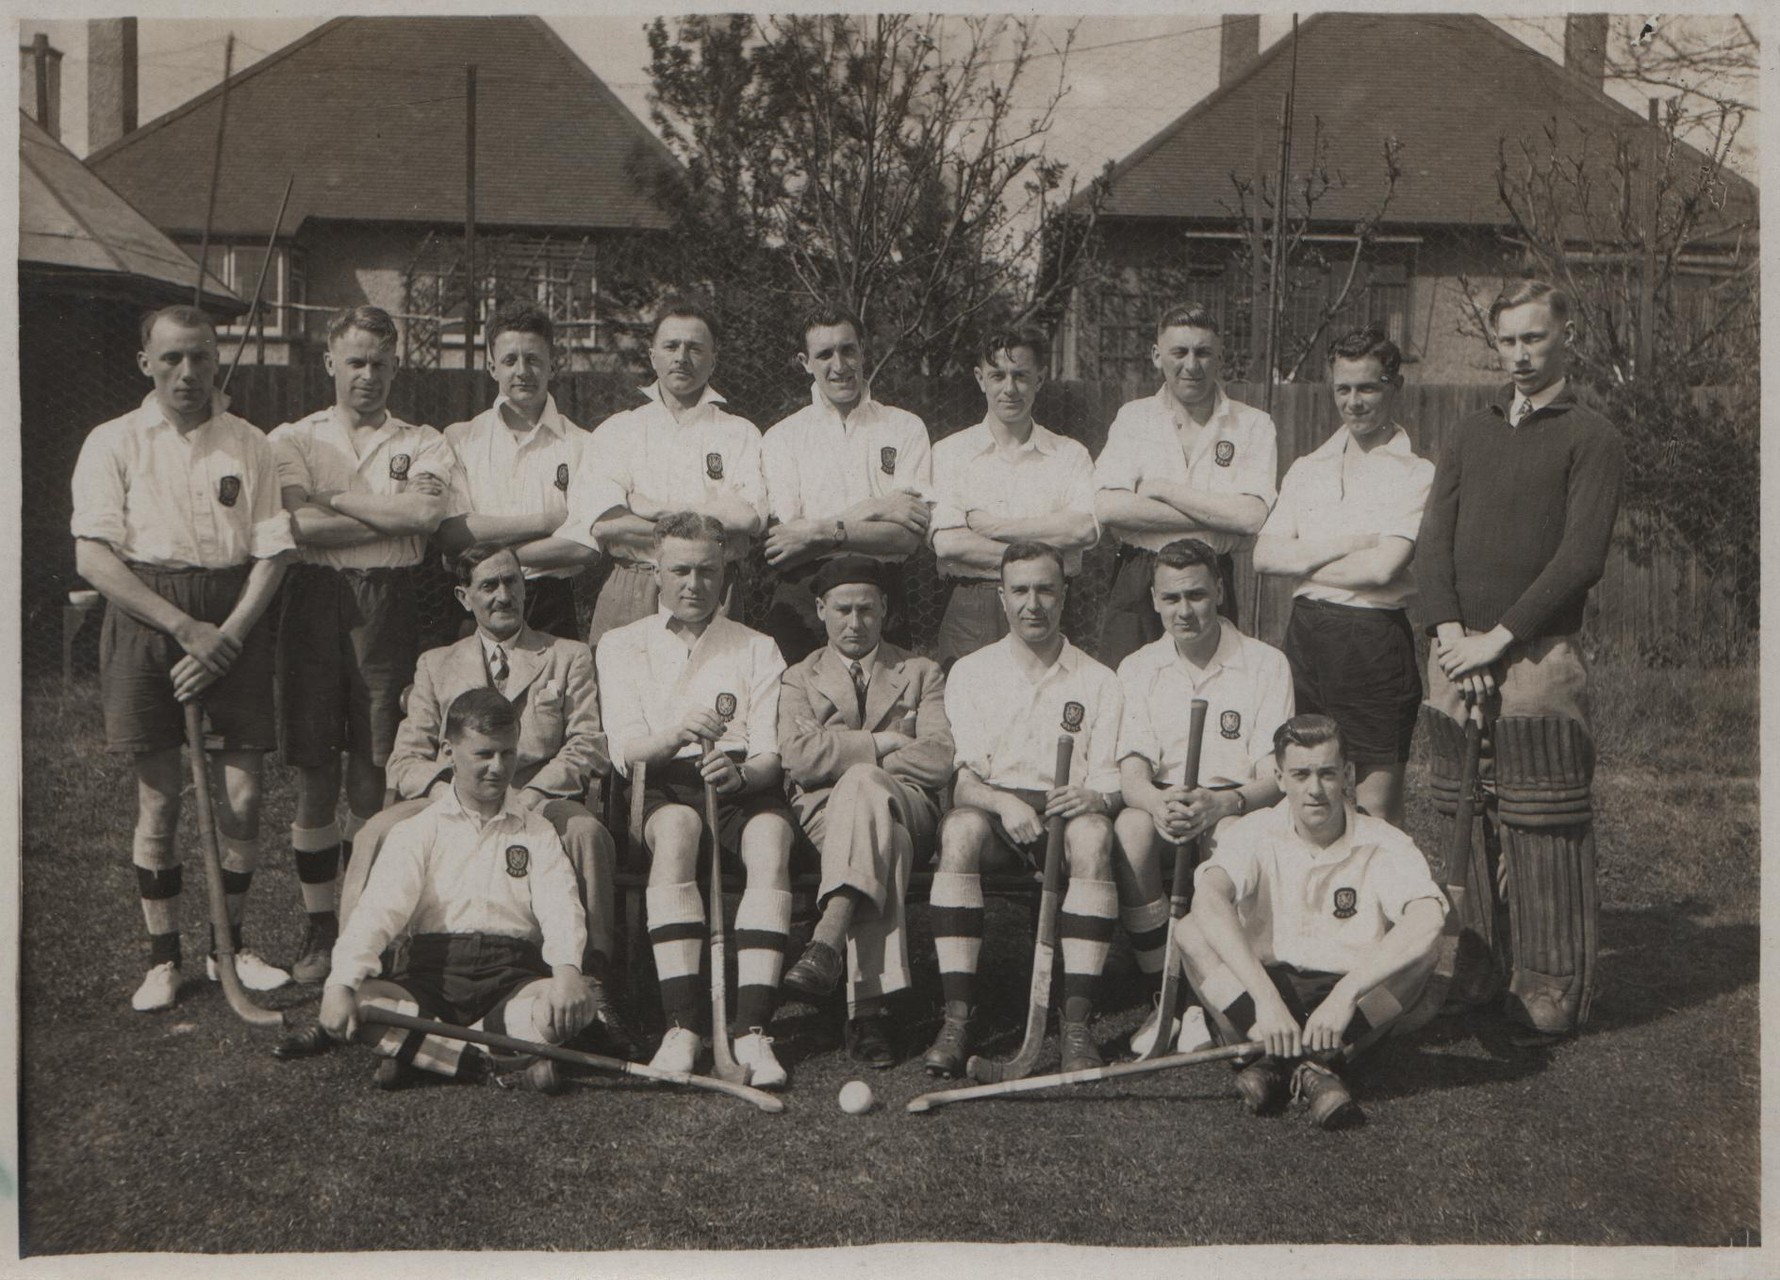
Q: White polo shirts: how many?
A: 13